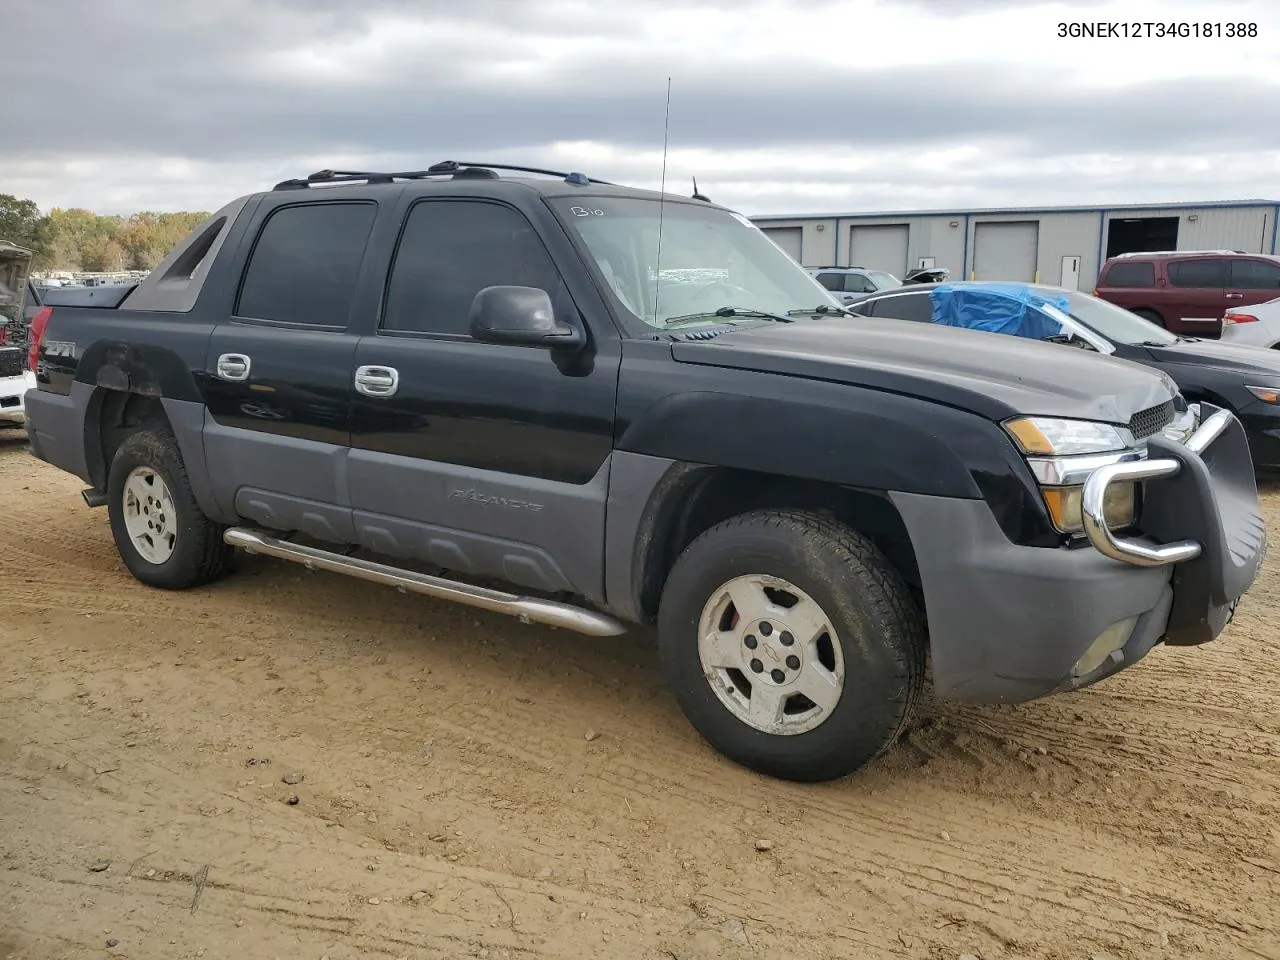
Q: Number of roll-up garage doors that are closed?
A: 3